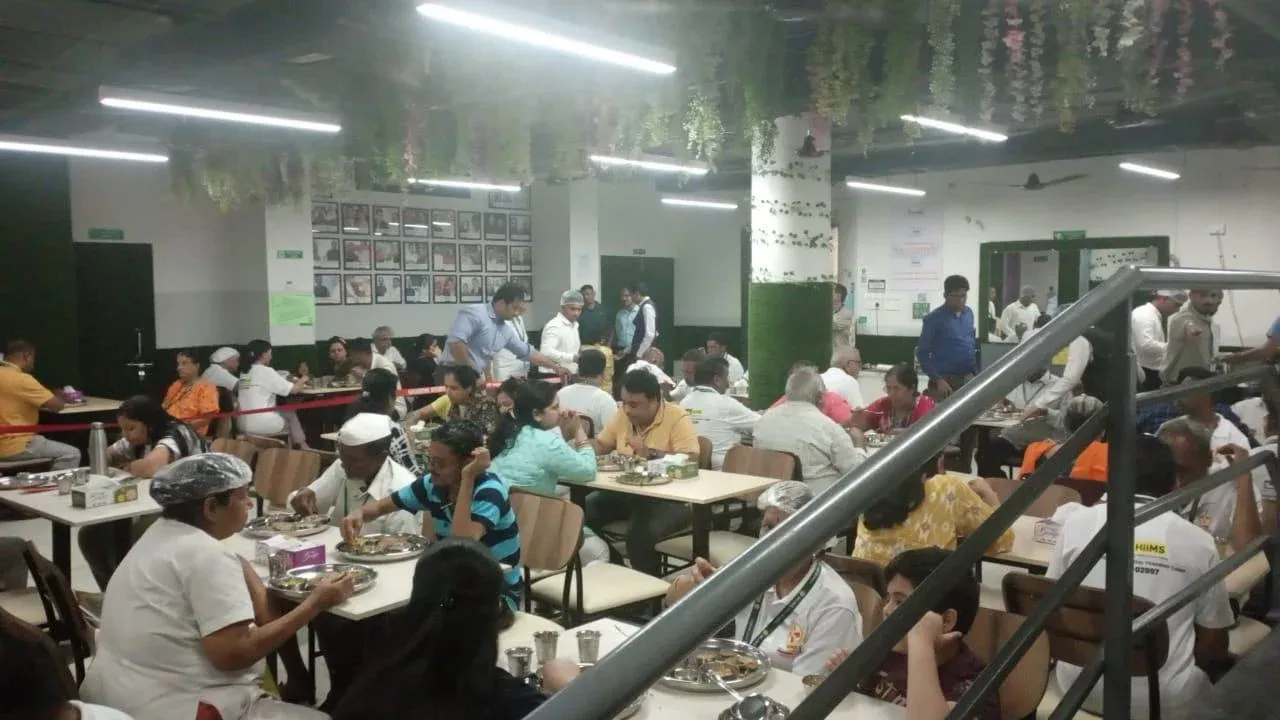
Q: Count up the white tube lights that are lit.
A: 9